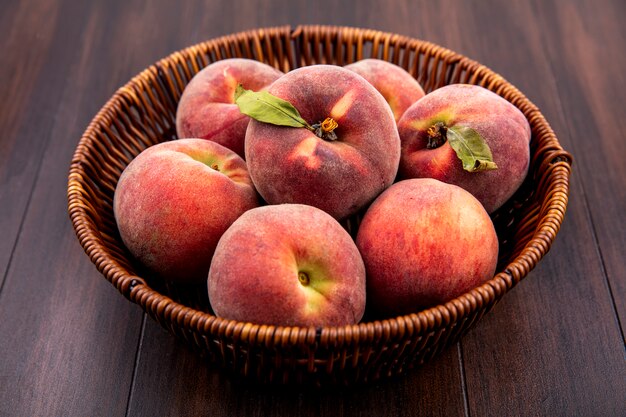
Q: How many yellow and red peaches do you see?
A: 7